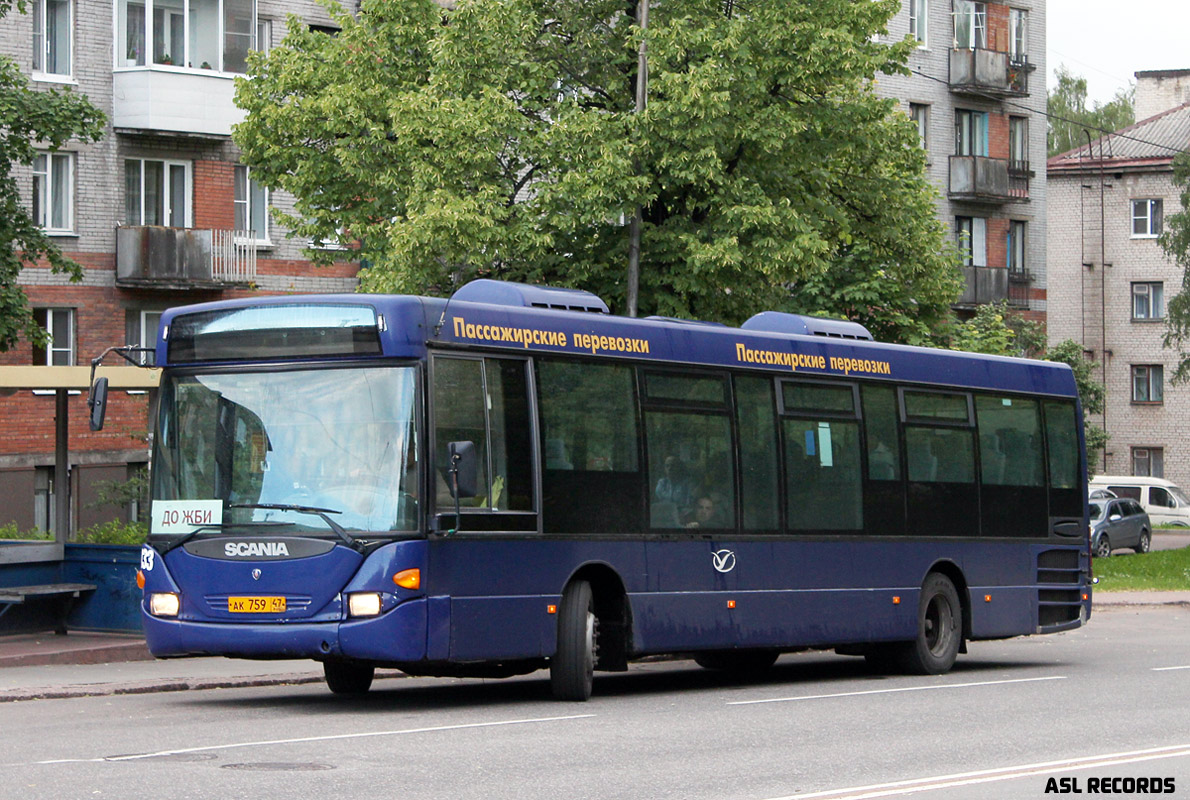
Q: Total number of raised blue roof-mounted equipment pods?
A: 2